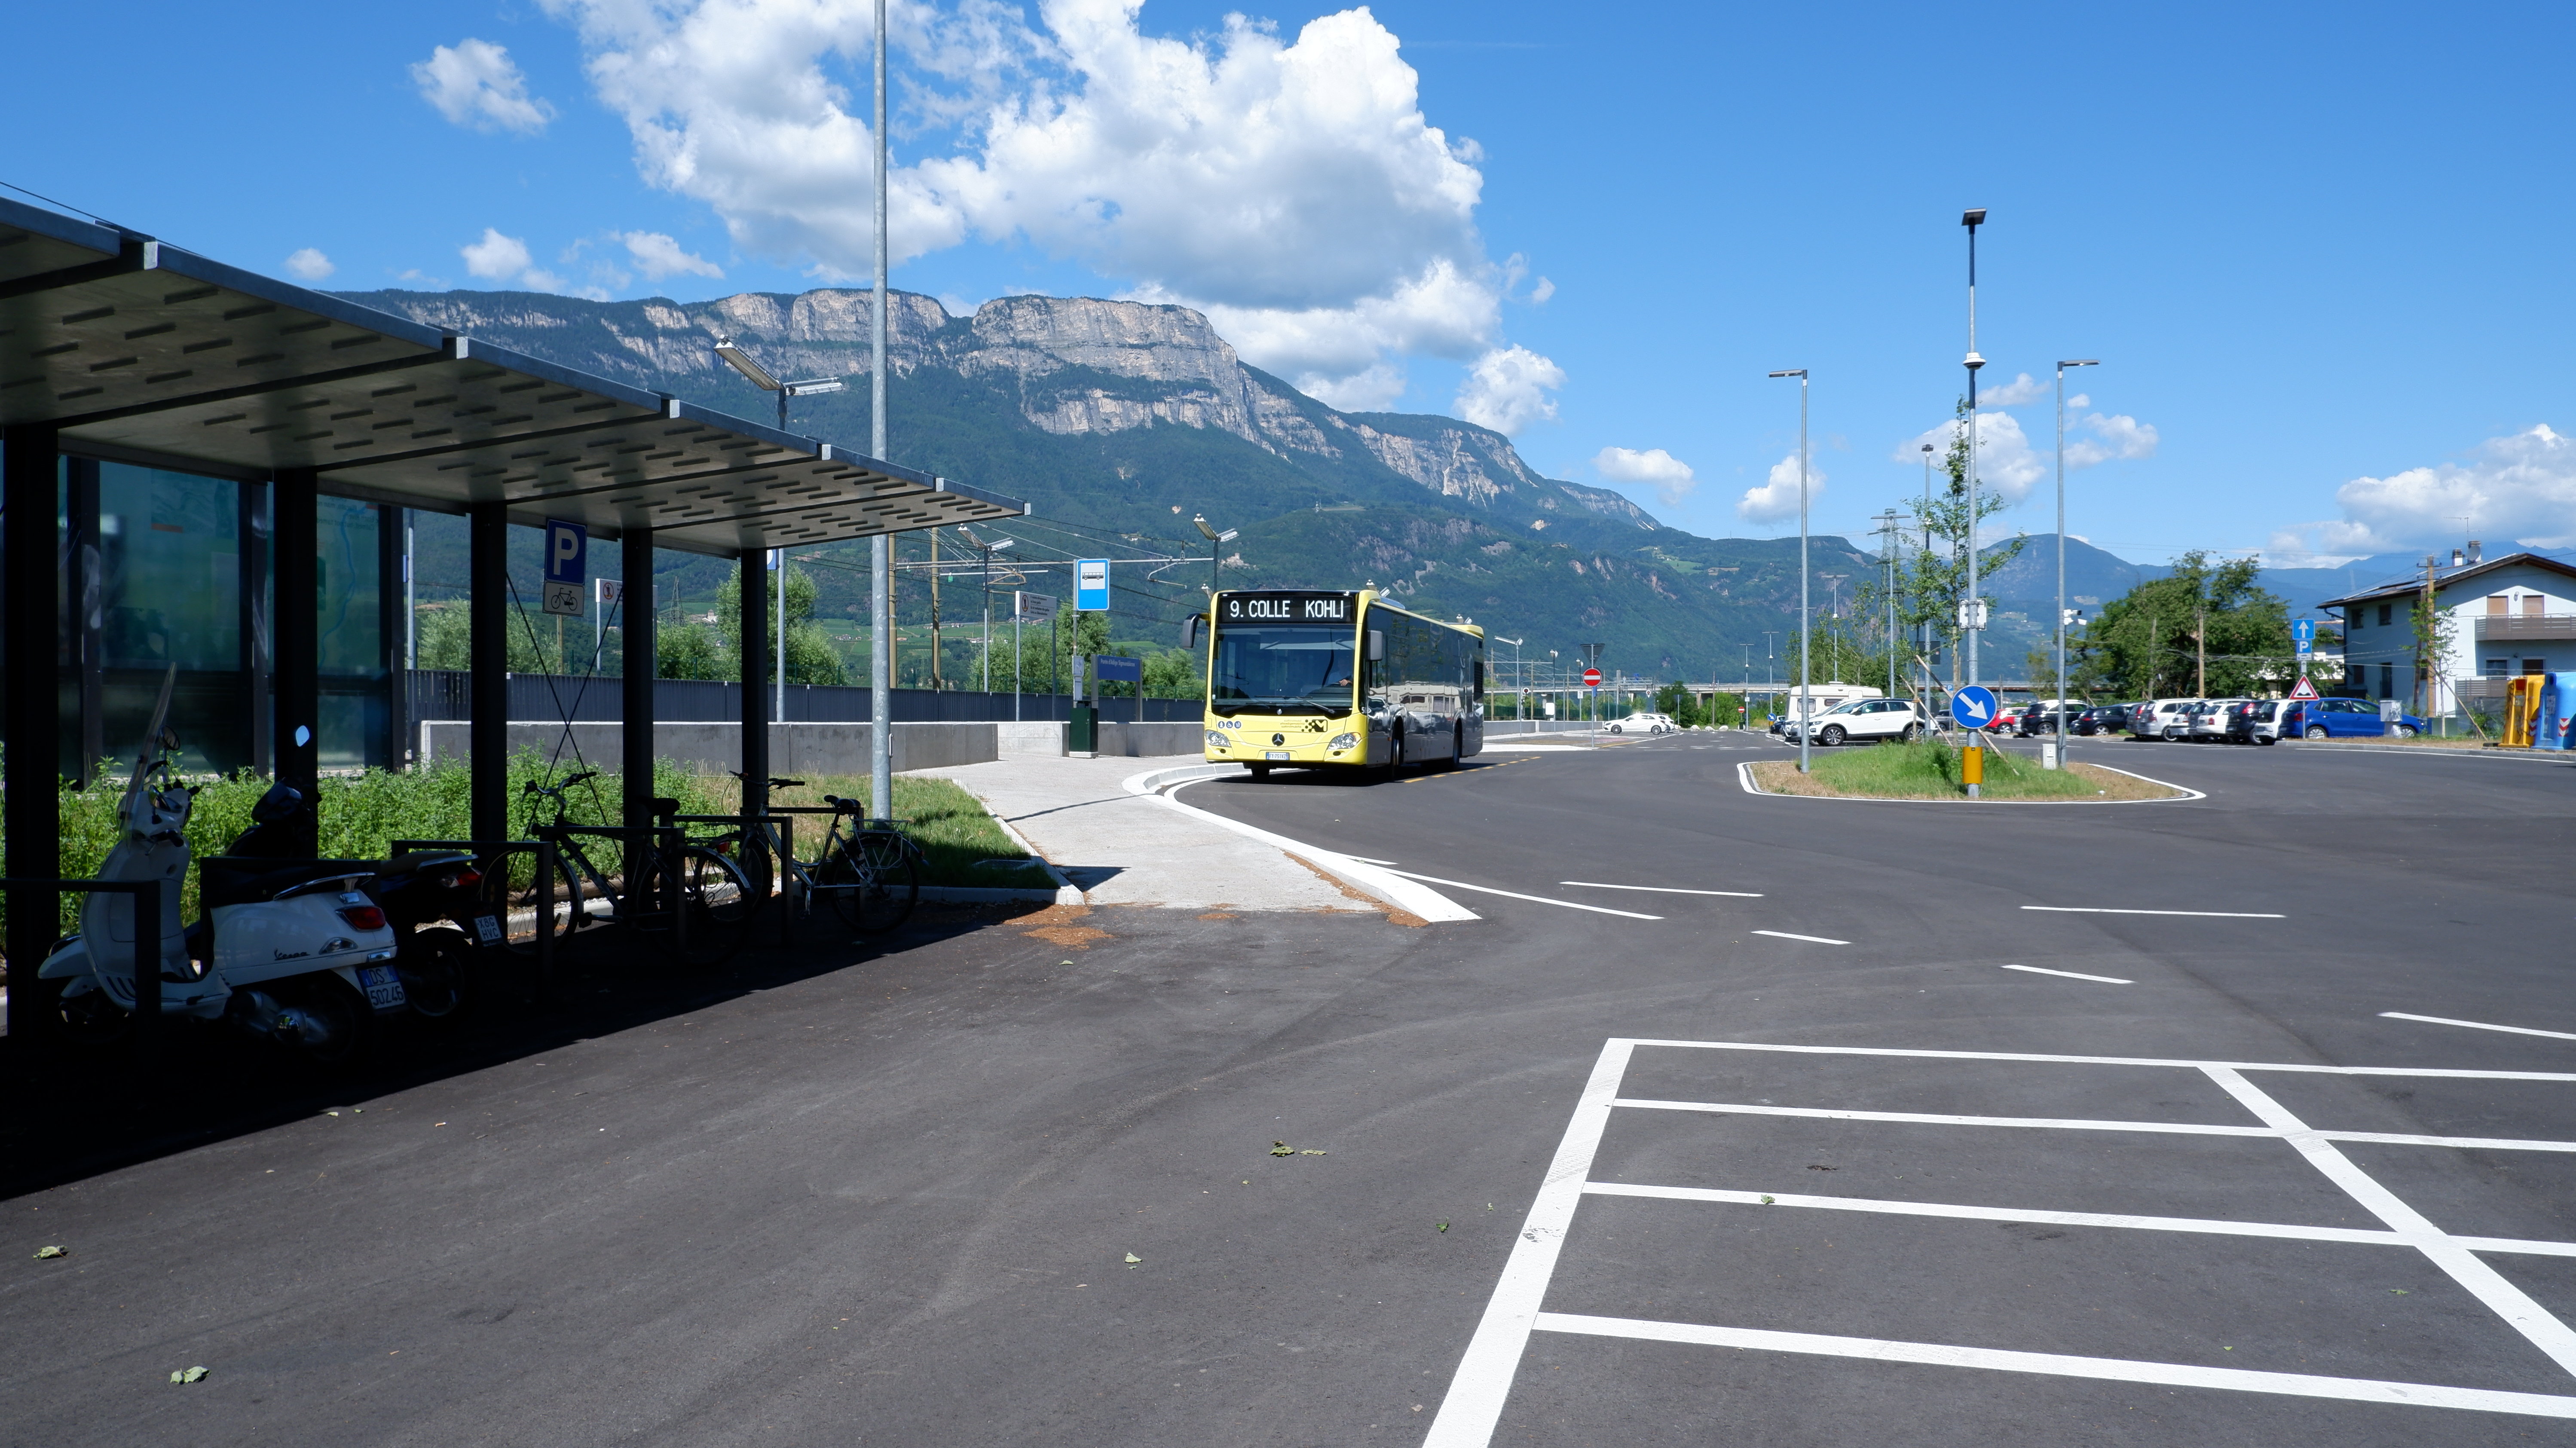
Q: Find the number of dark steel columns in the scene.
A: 5